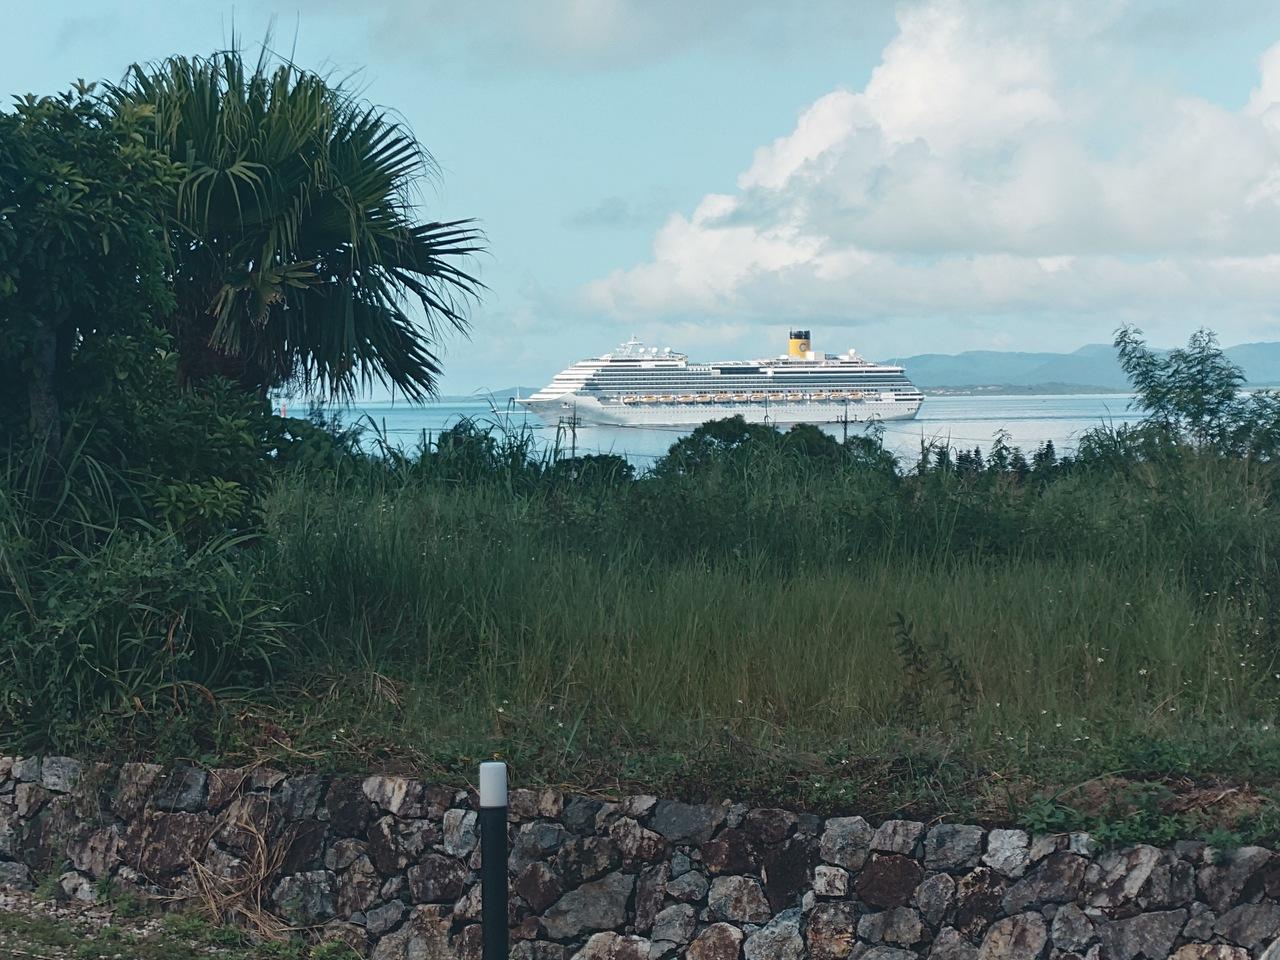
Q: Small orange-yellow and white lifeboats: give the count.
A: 13